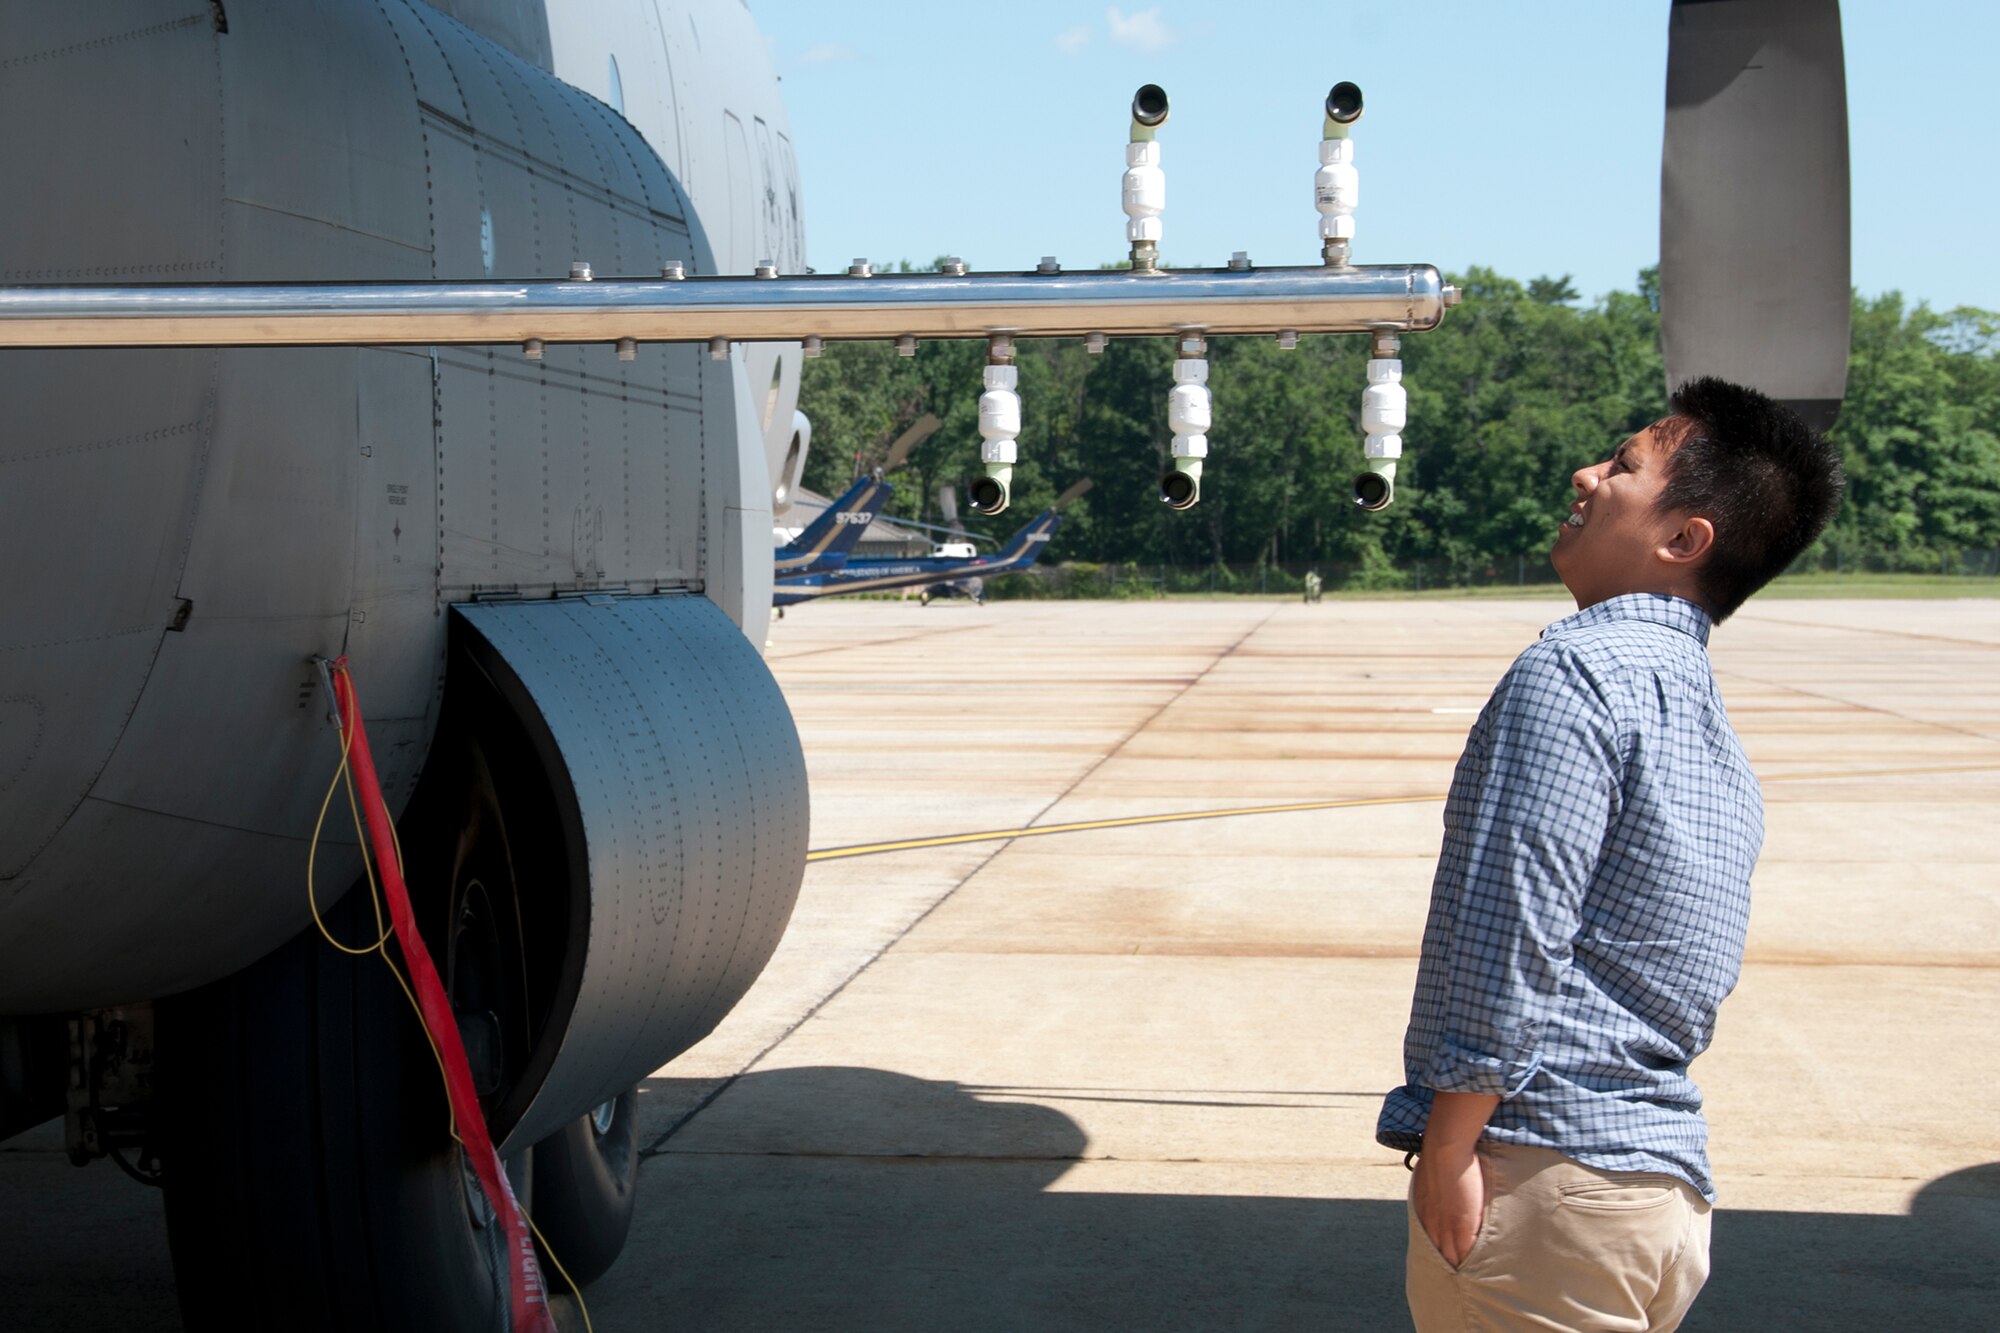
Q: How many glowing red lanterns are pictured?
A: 0